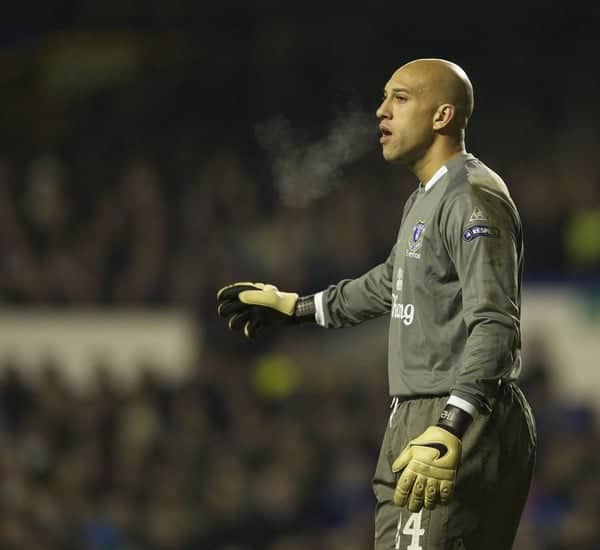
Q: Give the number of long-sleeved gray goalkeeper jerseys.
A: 1